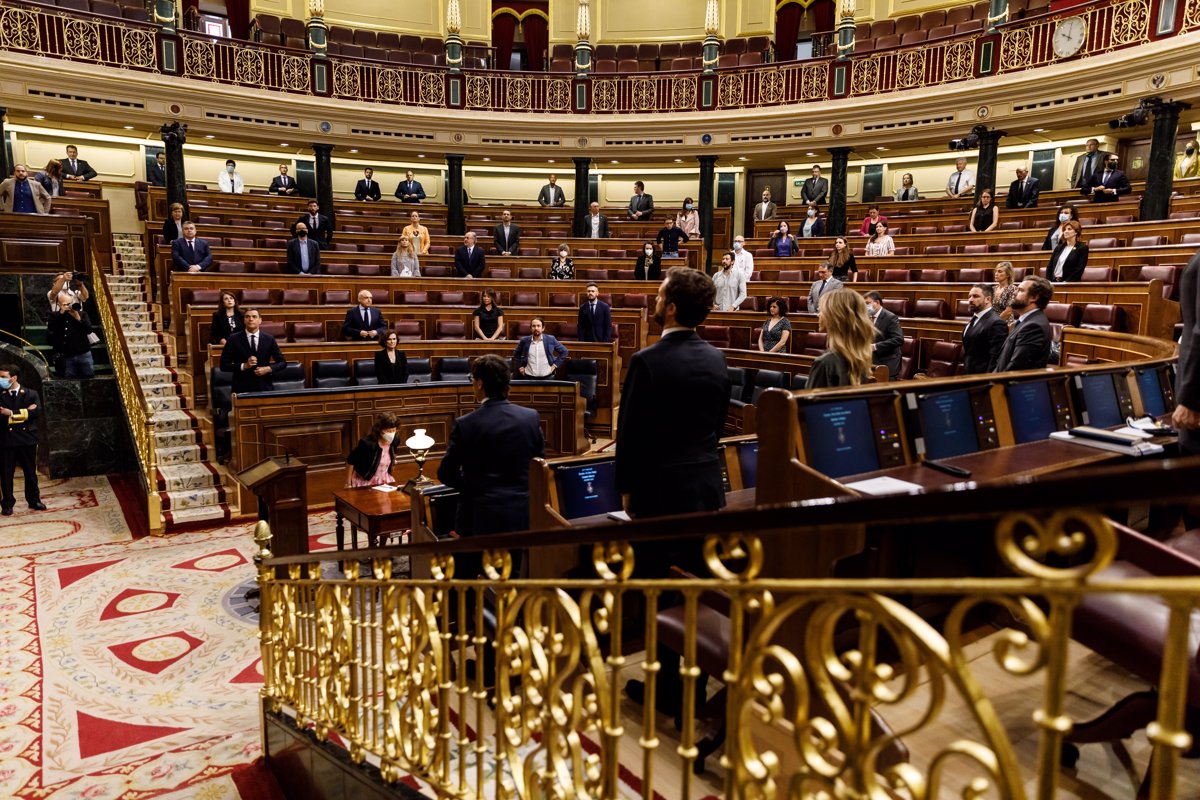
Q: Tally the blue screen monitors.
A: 7